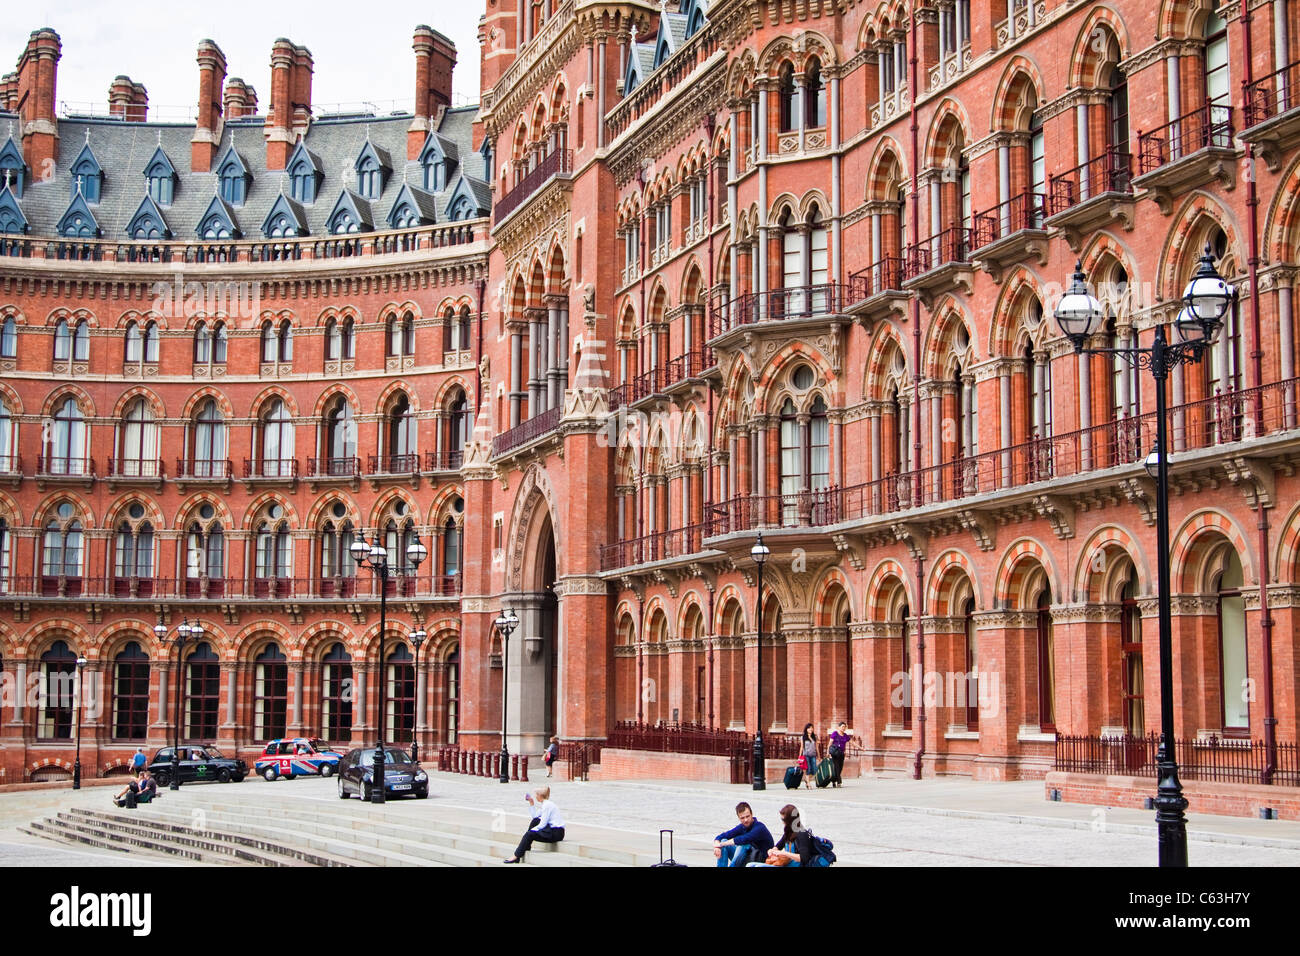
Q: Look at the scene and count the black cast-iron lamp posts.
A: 7